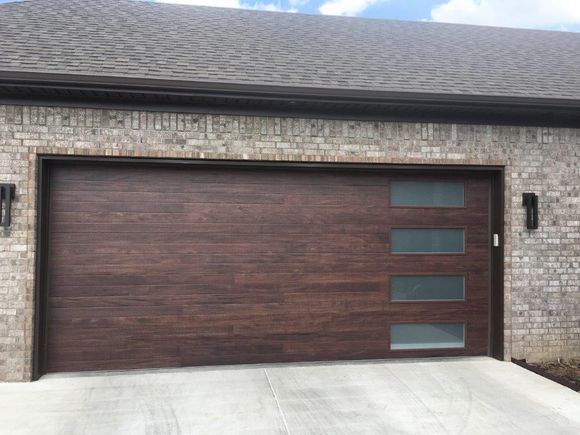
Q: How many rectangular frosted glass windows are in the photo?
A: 4